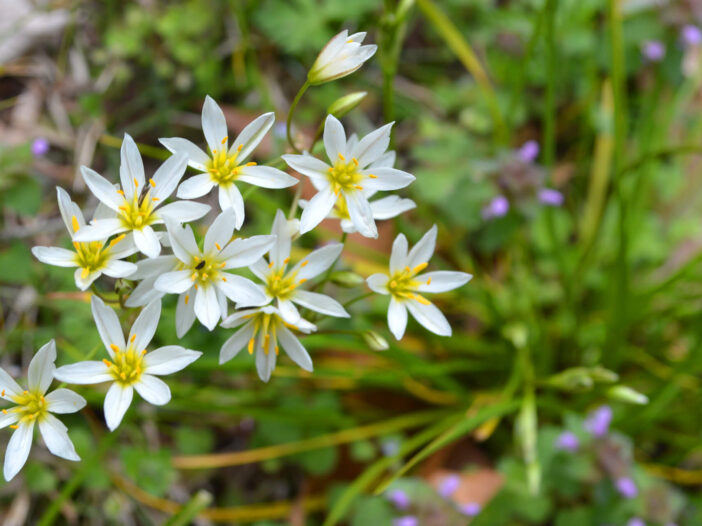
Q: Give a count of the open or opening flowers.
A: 13